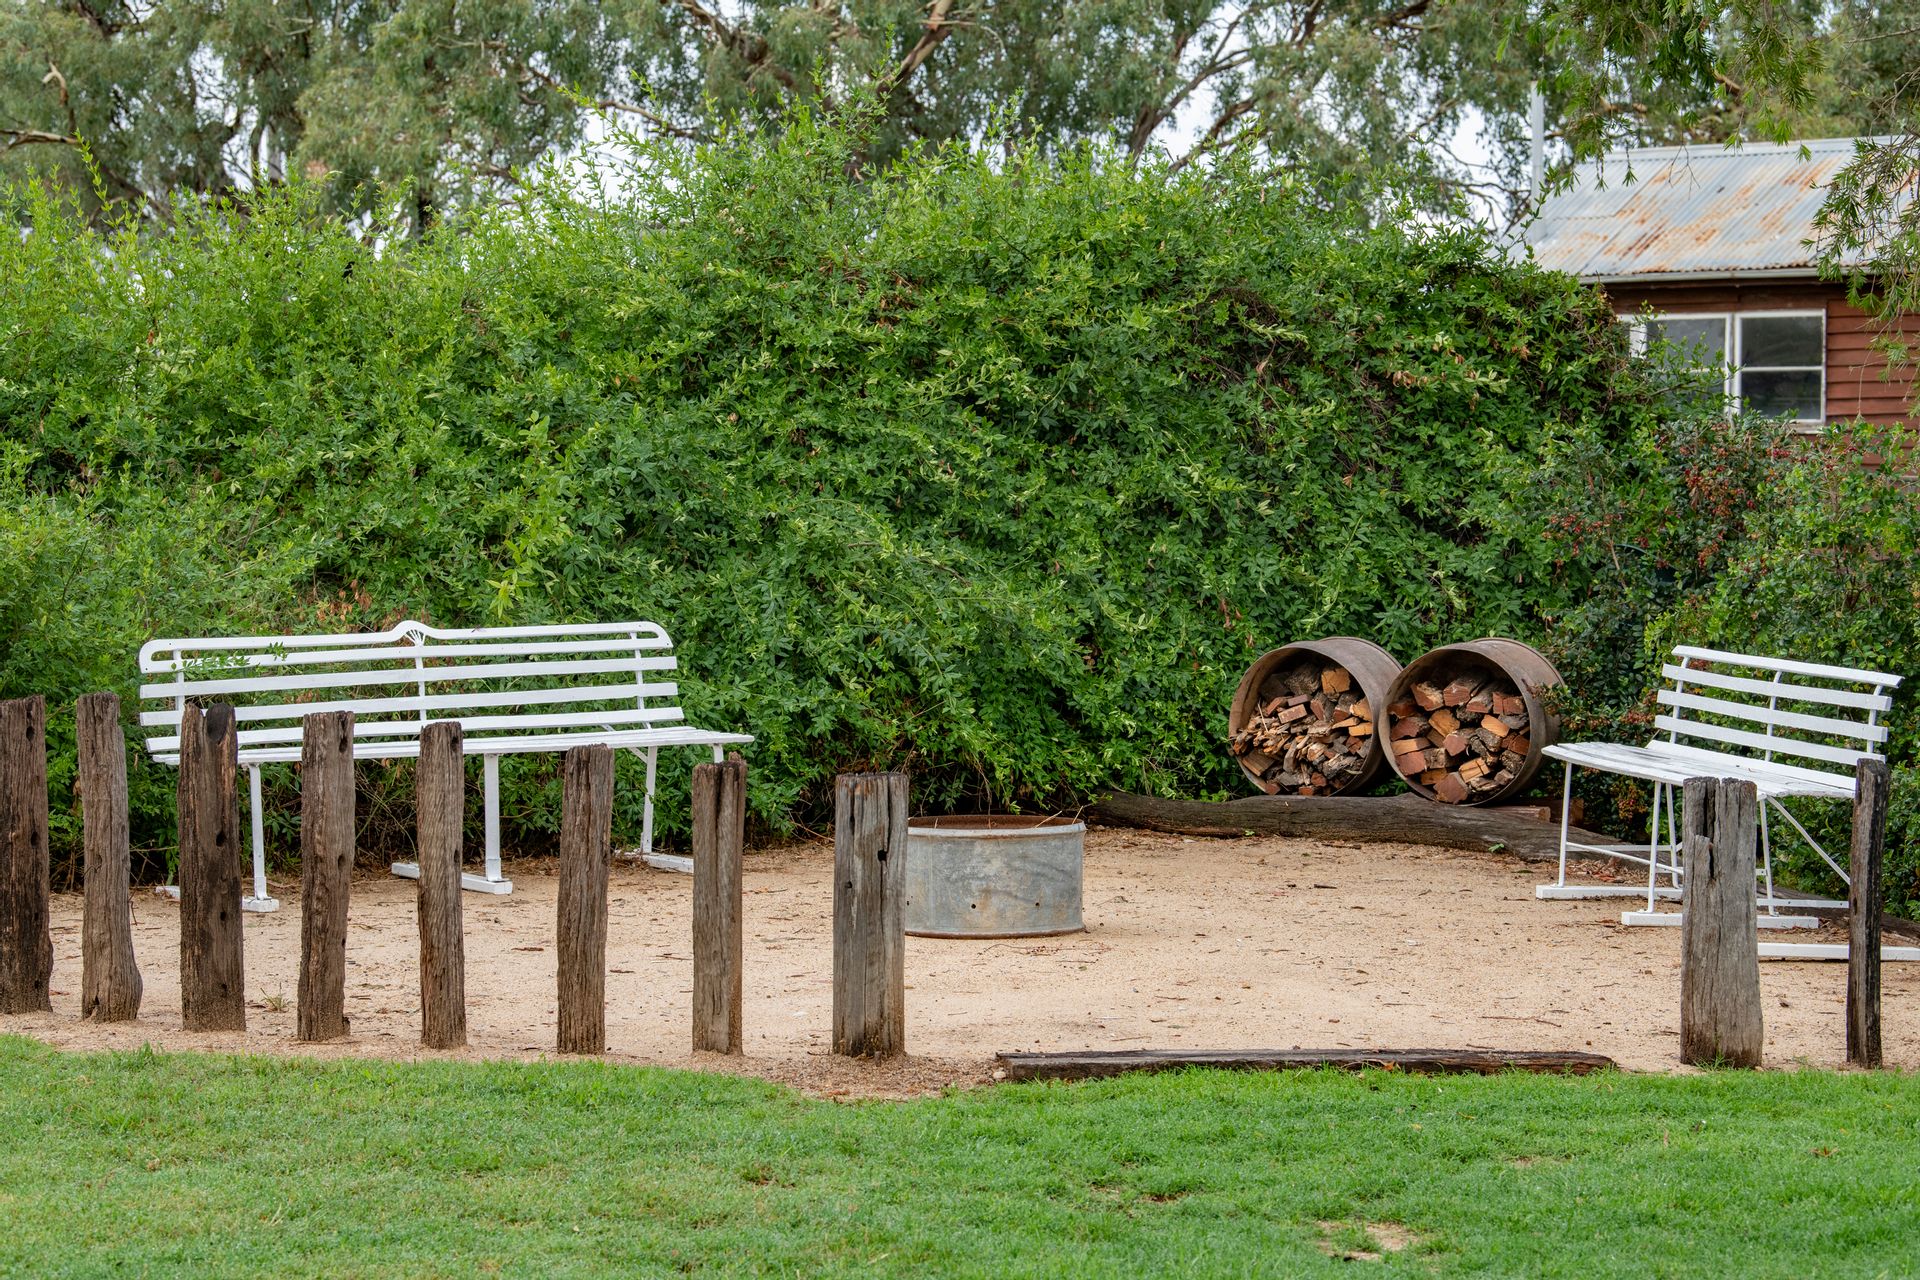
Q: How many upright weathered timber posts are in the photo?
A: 10